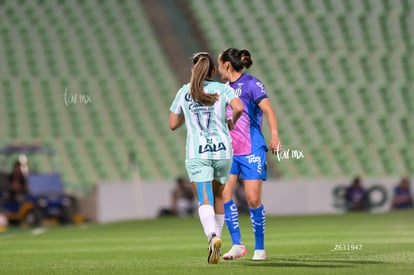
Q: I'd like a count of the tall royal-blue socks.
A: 2